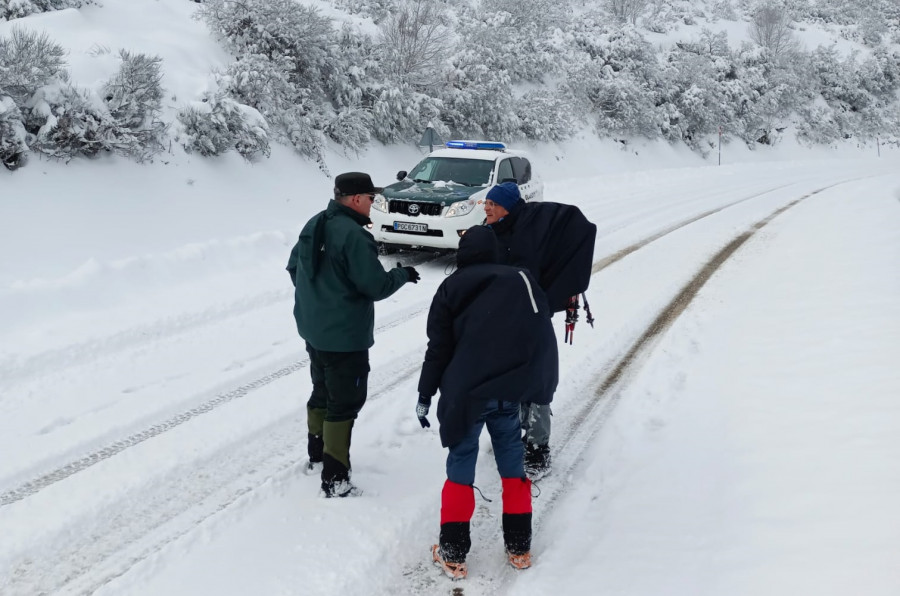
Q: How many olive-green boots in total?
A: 2